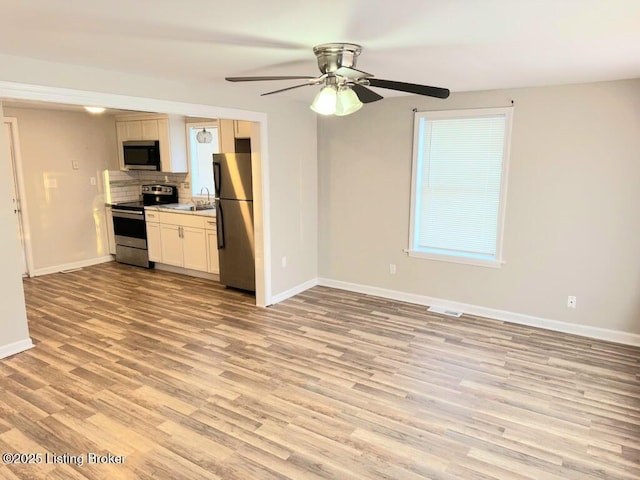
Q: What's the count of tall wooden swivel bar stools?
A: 0